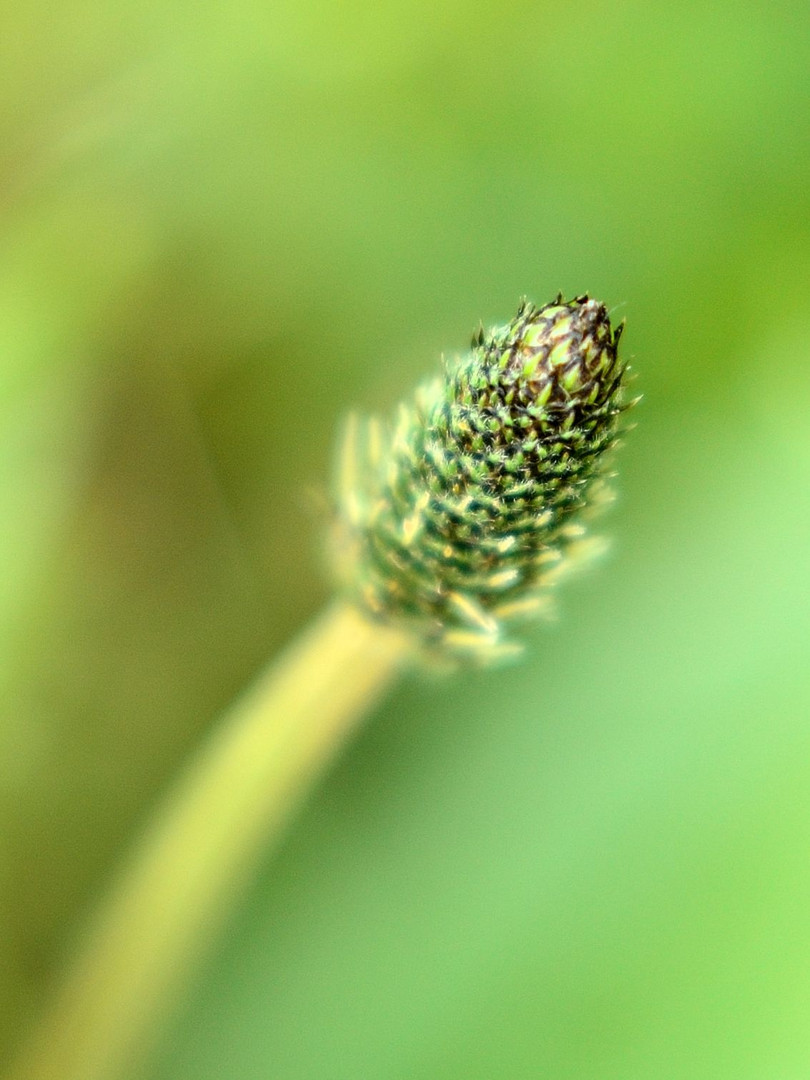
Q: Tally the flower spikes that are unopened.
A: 1